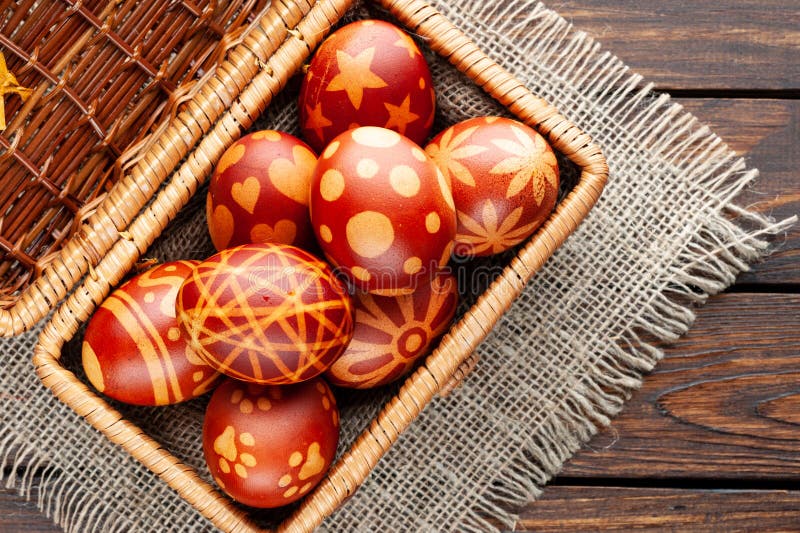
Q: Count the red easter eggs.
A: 8